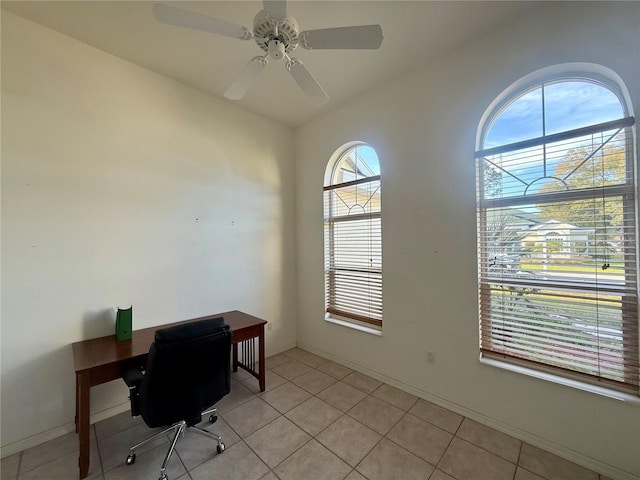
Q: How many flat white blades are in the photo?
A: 5